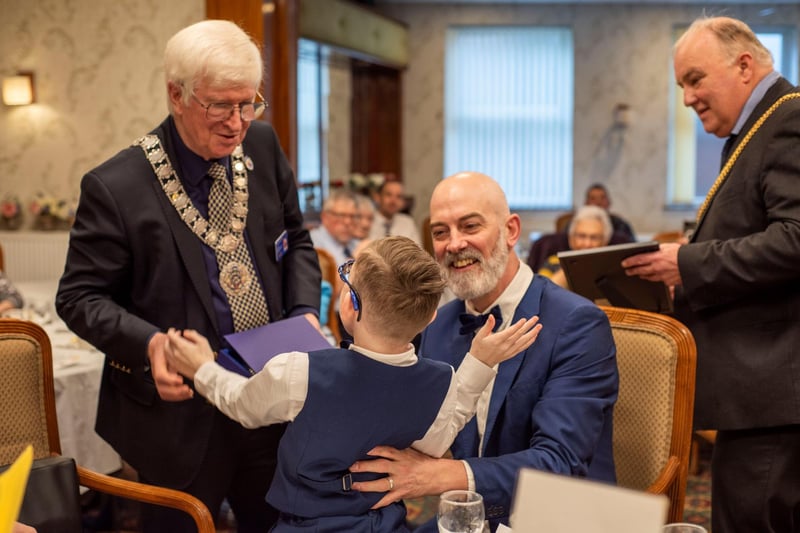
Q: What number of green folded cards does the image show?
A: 0